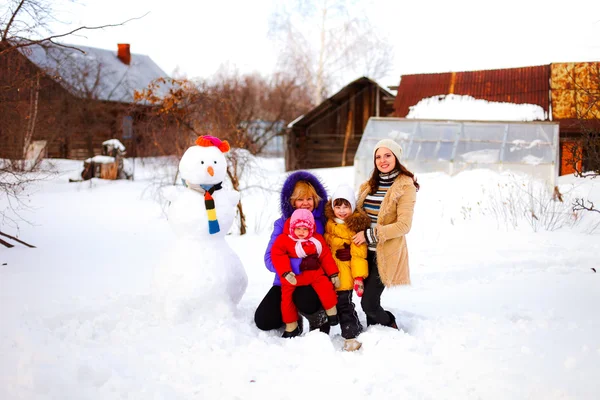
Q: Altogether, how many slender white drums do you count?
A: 0